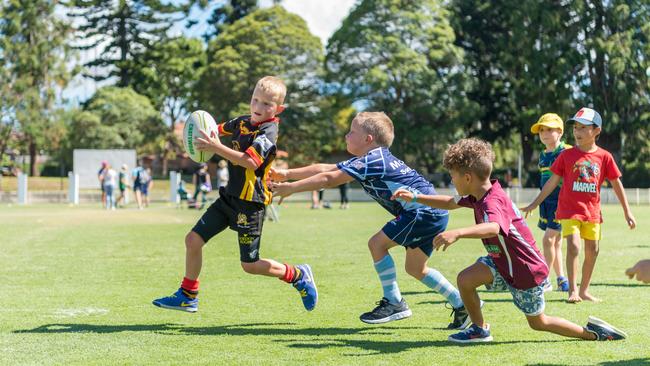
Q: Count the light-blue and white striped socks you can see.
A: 2